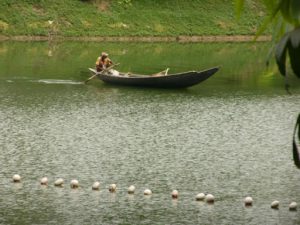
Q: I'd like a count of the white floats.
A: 14